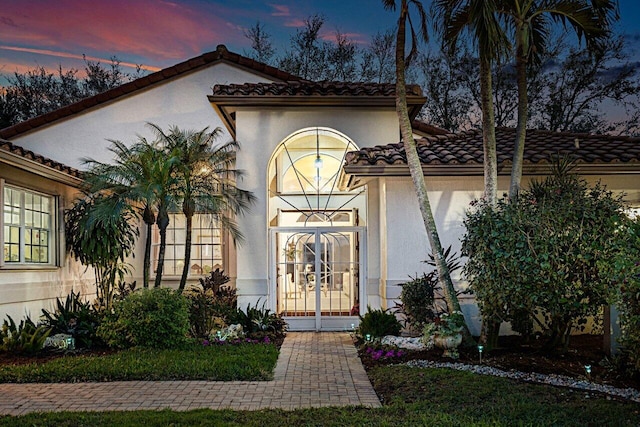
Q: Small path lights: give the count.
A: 6